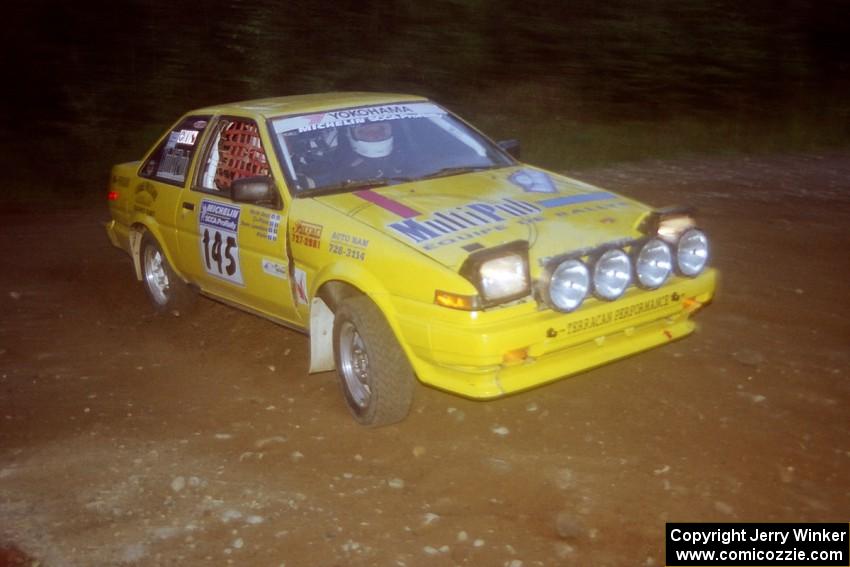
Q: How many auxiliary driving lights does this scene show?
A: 4